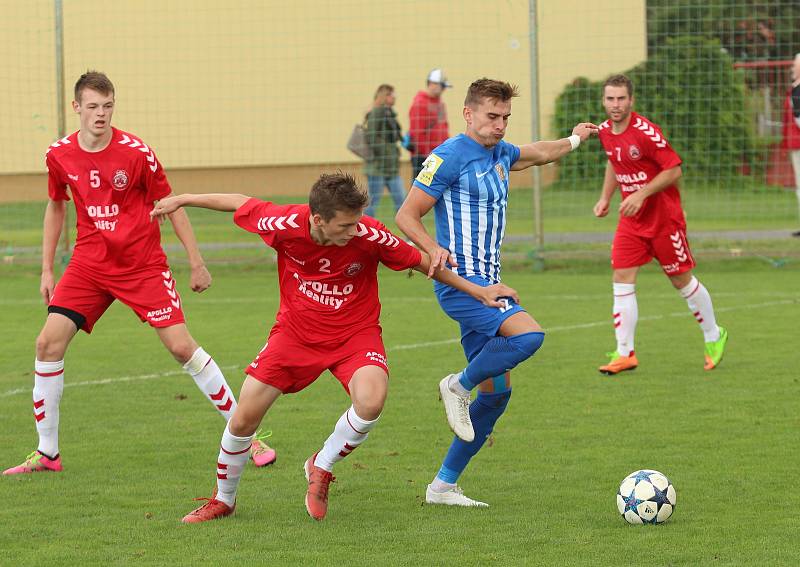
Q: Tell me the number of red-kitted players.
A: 3